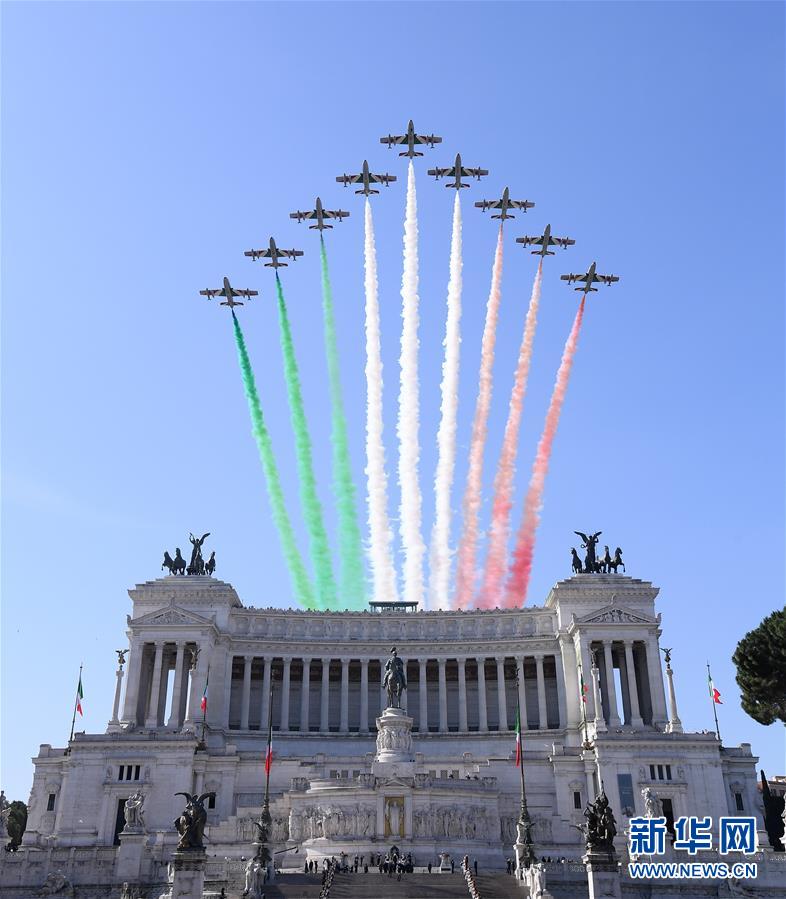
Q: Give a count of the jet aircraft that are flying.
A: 9